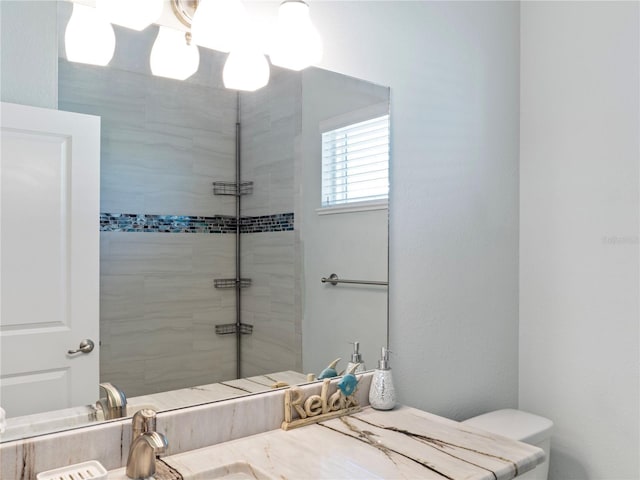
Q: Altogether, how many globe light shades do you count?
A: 6